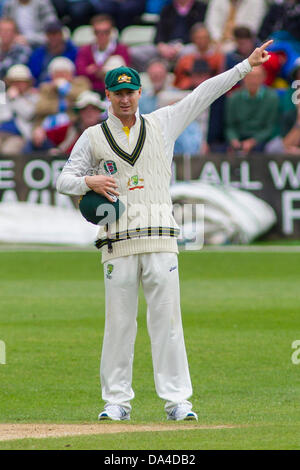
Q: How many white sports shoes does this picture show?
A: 2